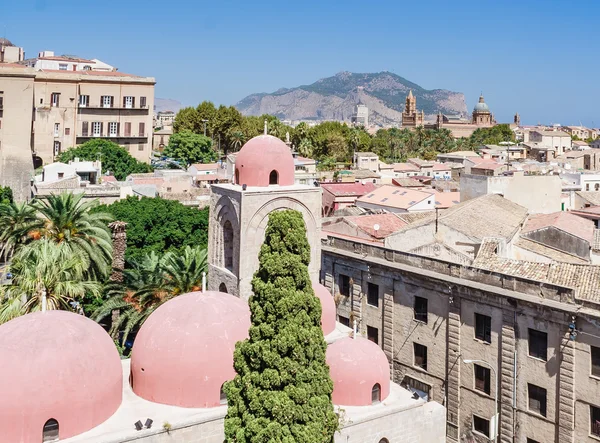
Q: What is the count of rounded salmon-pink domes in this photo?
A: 5